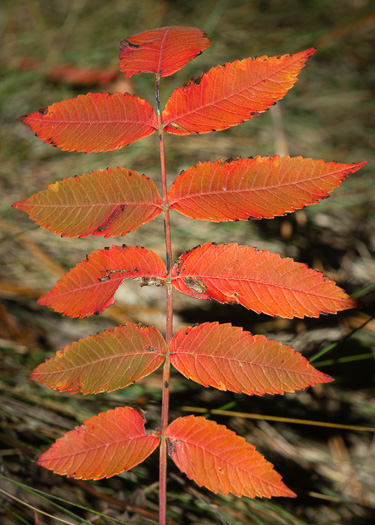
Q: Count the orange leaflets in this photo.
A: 11